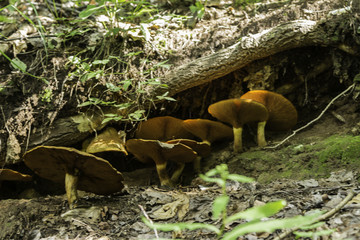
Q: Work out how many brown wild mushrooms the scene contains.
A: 9